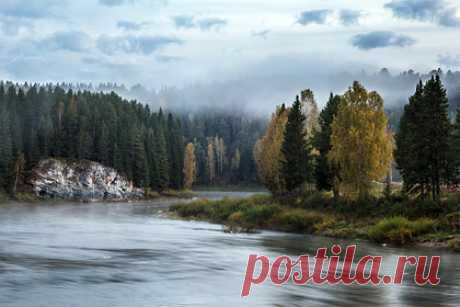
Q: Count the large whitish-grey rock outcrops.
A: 1